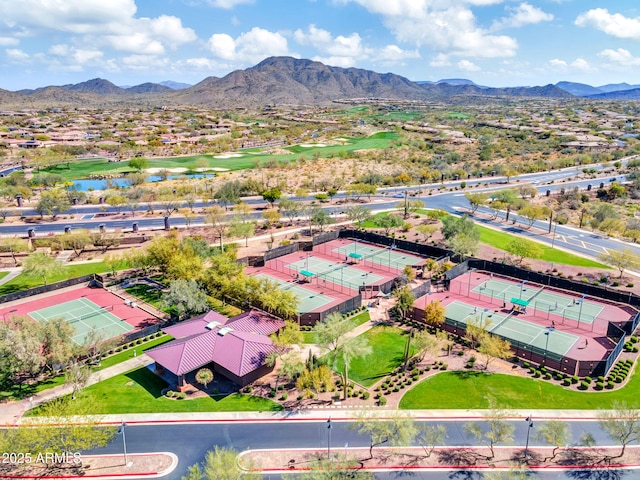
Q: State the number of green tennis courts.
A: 6